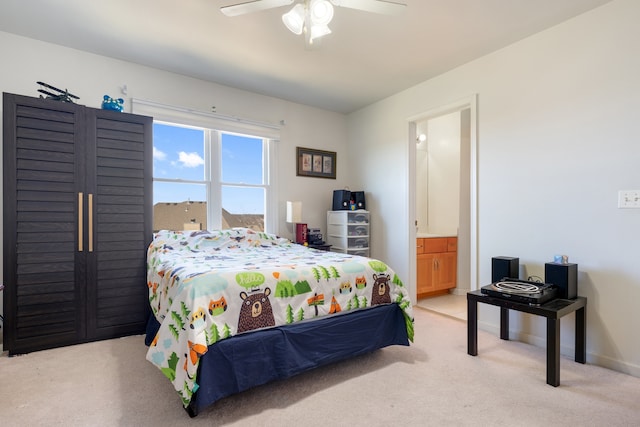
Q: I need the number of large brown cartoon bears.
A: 2